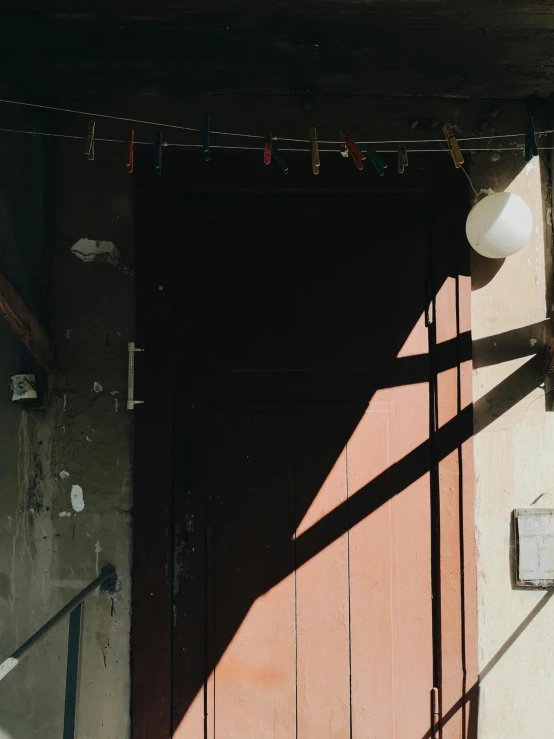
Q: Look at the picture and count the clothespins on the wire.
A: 12